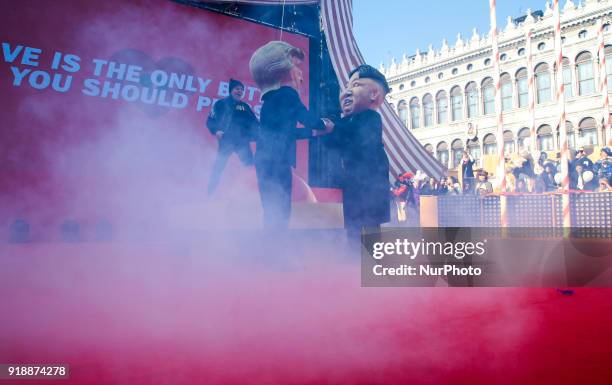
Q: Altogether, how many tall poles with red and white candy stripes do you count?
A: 4